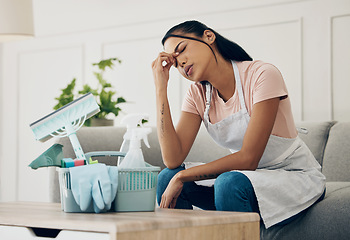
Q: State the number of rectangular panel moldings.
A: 4